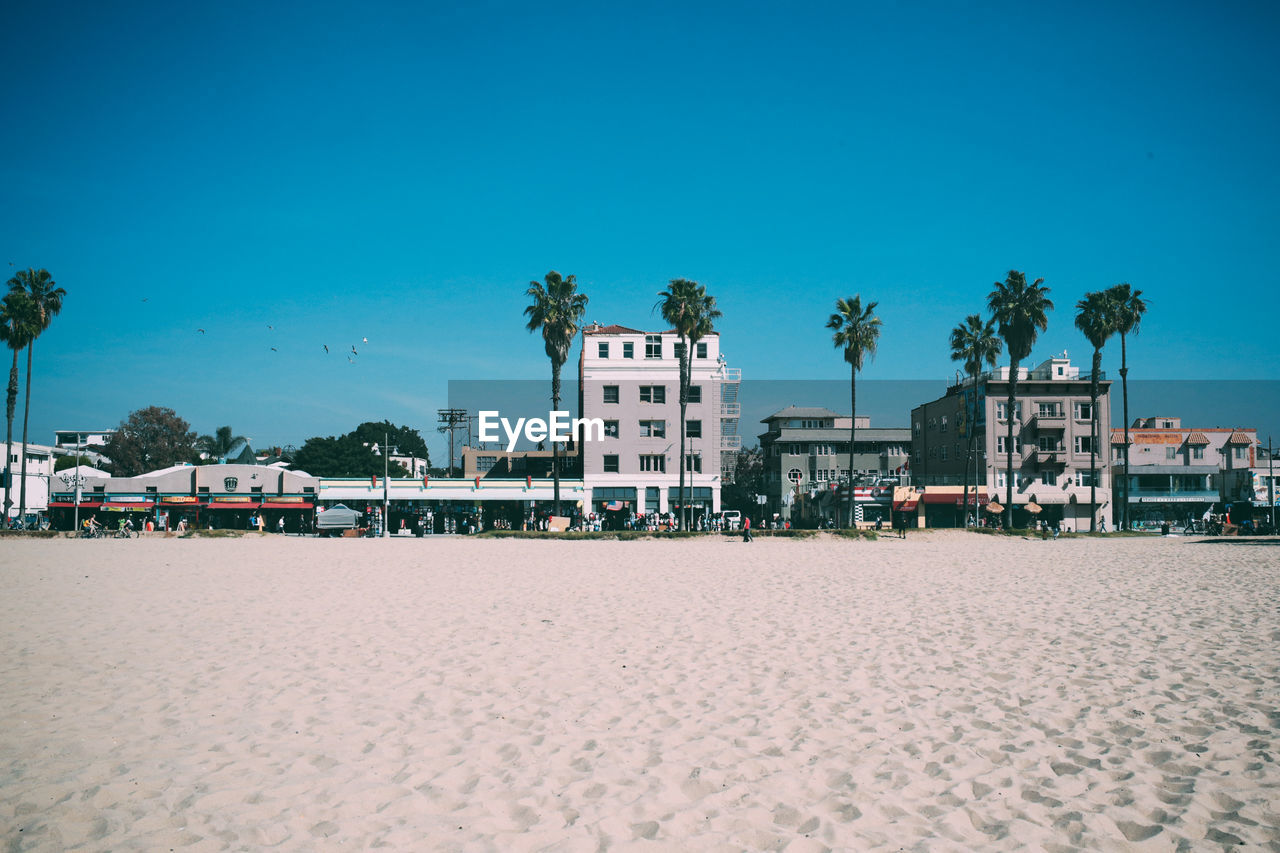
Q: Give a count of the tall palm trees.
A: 10